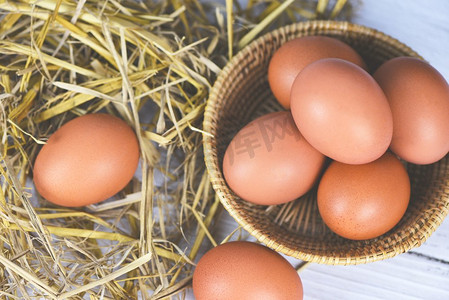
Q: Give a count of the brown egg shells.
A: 7